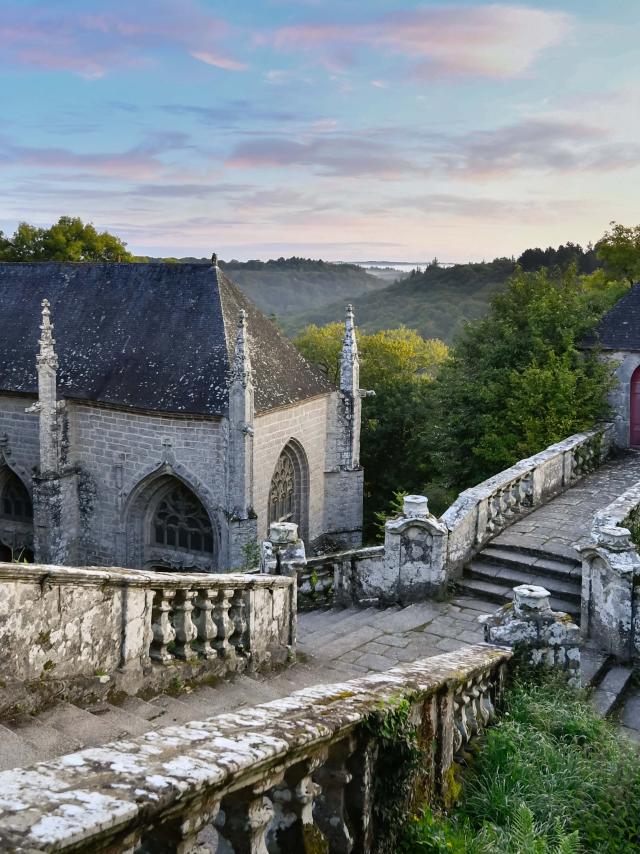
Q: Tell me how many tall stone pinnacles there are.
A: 3